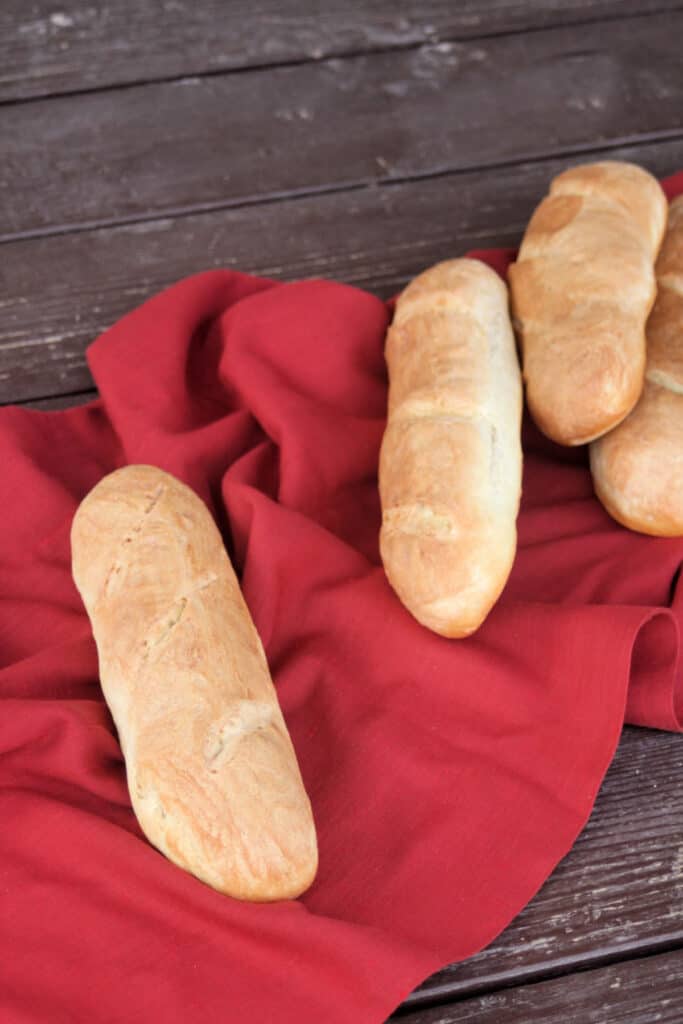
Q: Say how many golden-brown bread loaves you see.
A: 4